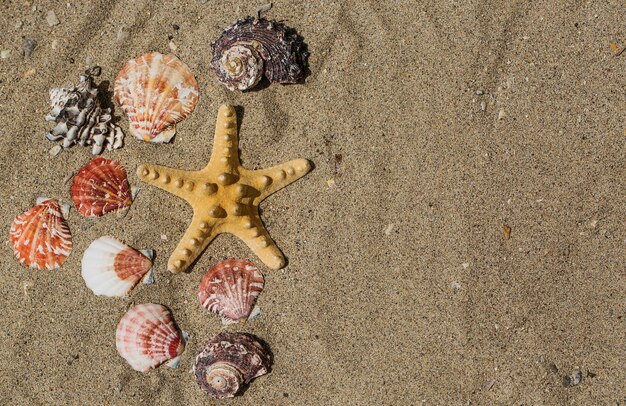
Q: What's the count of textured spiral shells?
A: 2